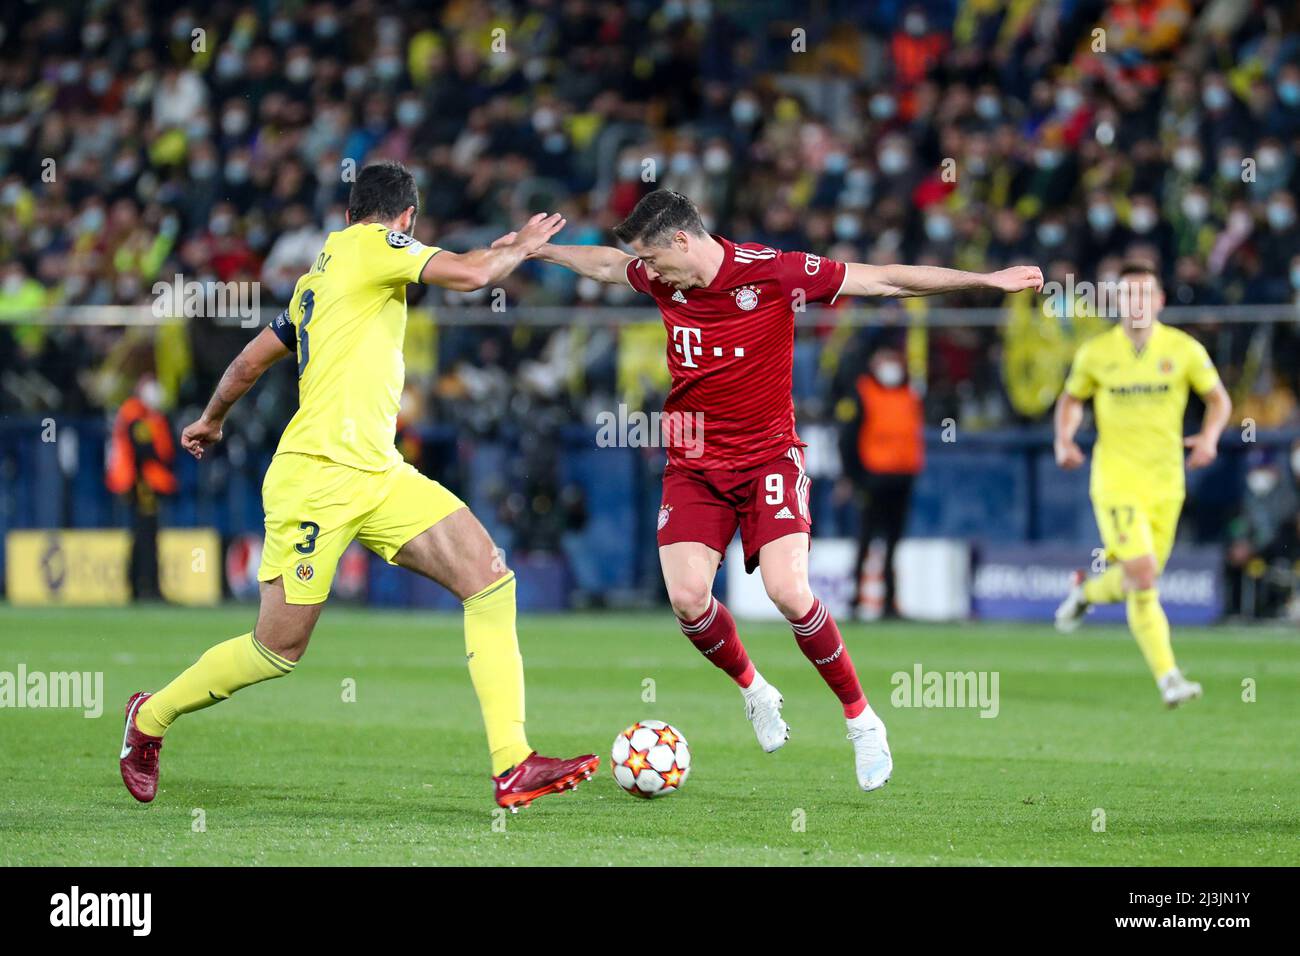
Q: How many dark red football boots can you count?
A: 2